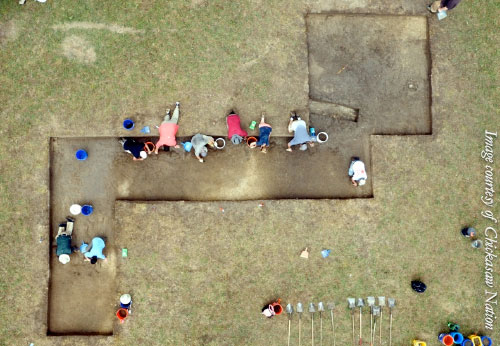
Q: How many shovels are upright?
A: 11